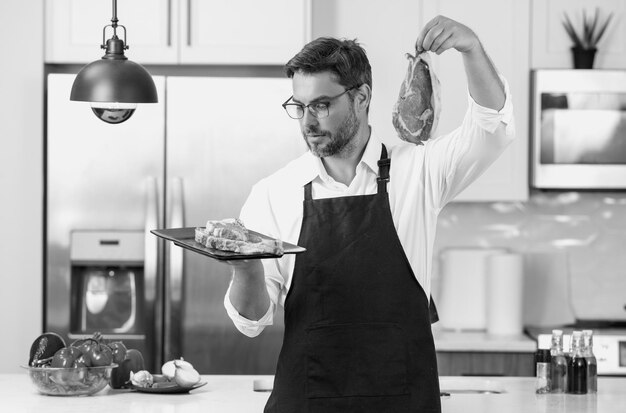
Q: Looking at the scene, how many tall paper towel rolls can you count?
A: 1